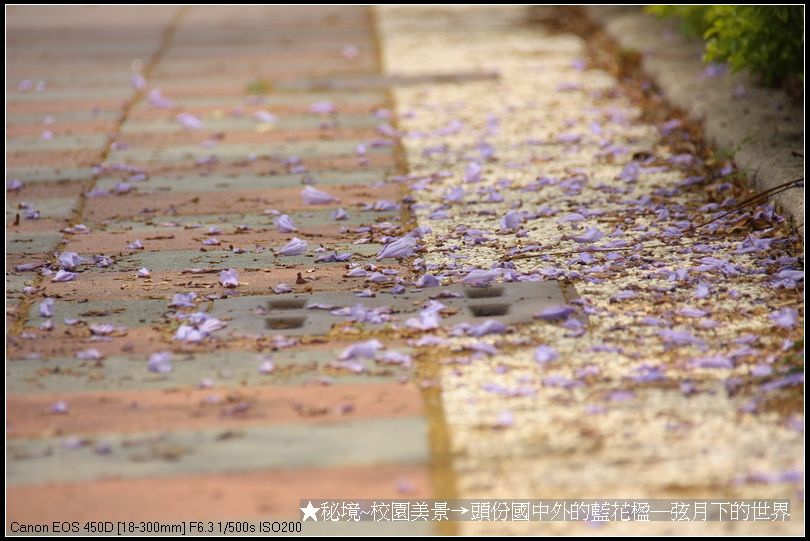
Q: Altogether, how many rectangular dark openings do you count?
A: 4